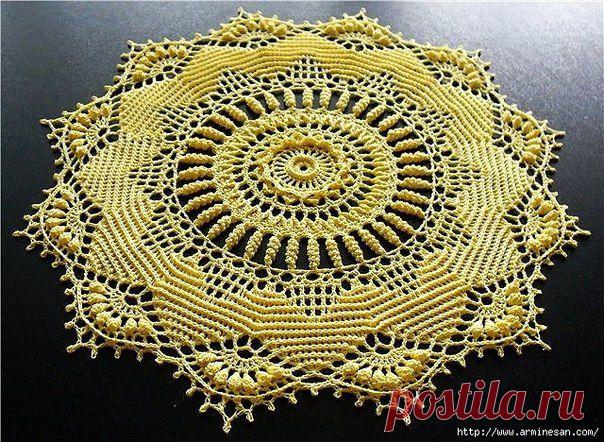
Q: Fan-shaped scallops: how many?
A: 12